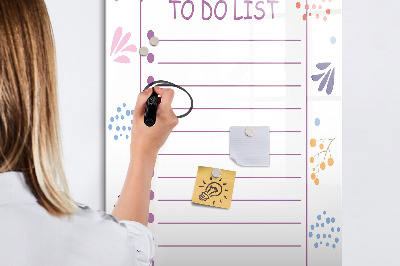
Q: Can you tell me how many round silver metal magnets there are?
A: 4